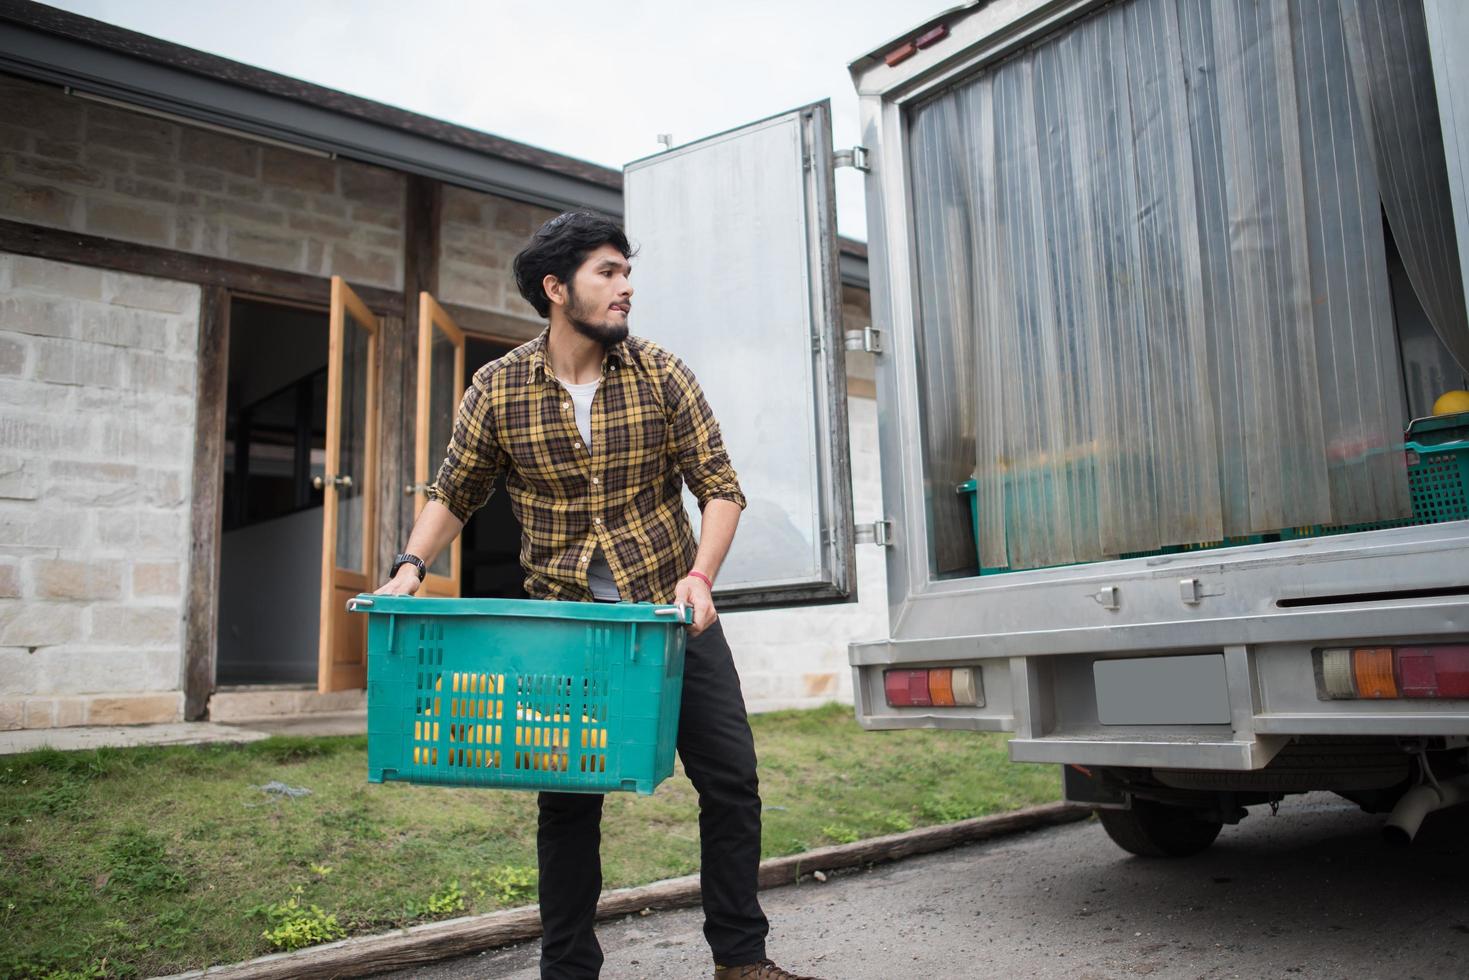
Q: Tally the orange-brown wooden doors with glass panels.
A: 2